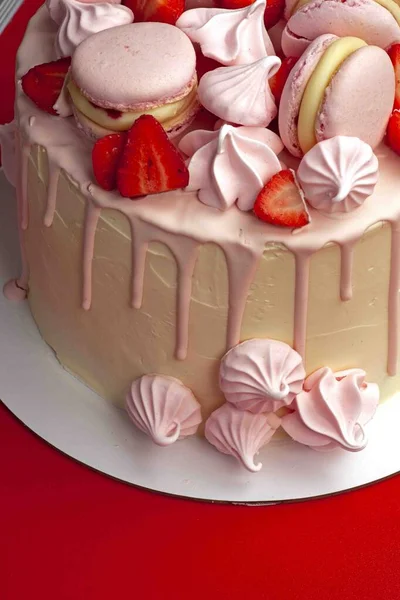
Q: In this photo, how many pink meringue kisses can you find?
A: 9